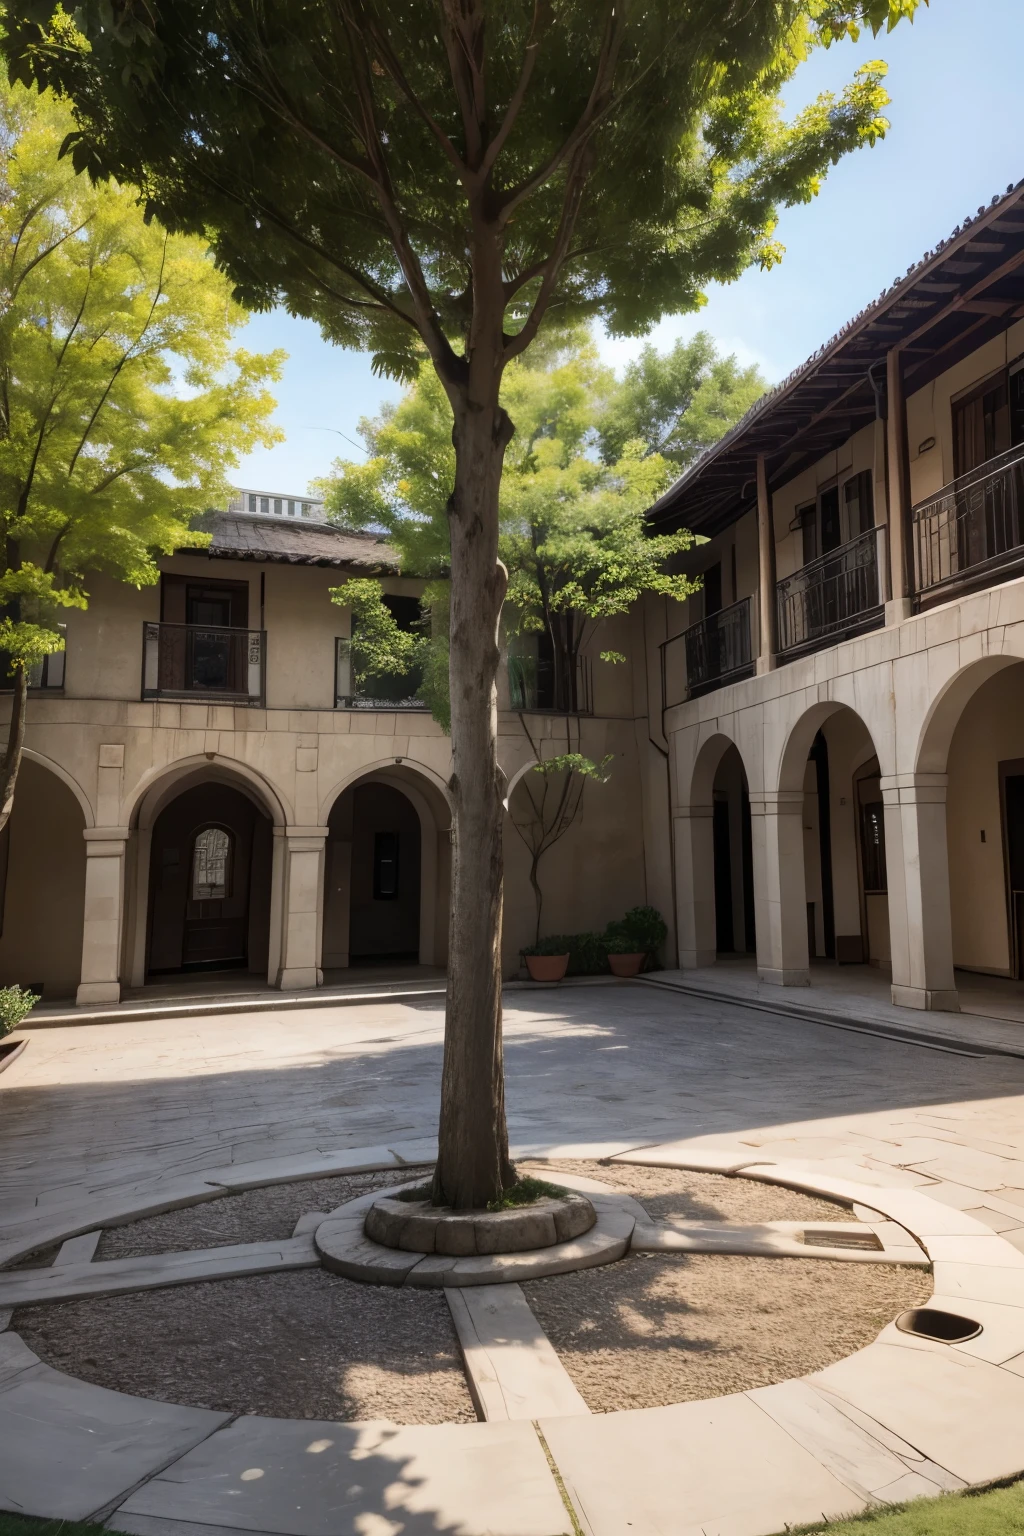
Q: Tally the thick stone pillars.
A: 5